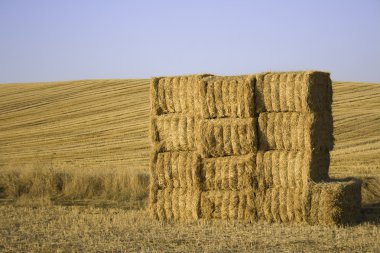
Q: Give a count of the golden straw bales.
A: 13